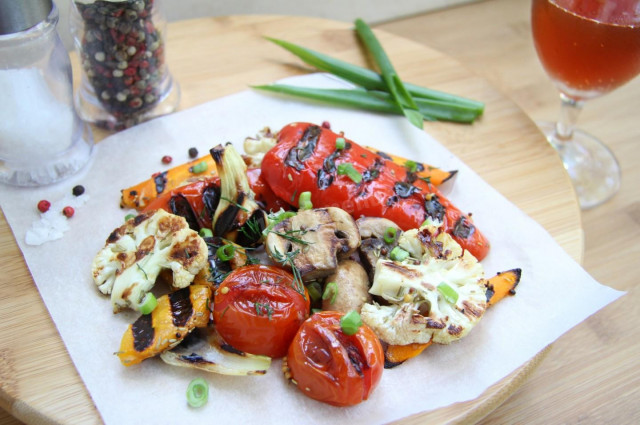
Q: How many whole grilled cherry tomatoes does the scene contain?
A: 2